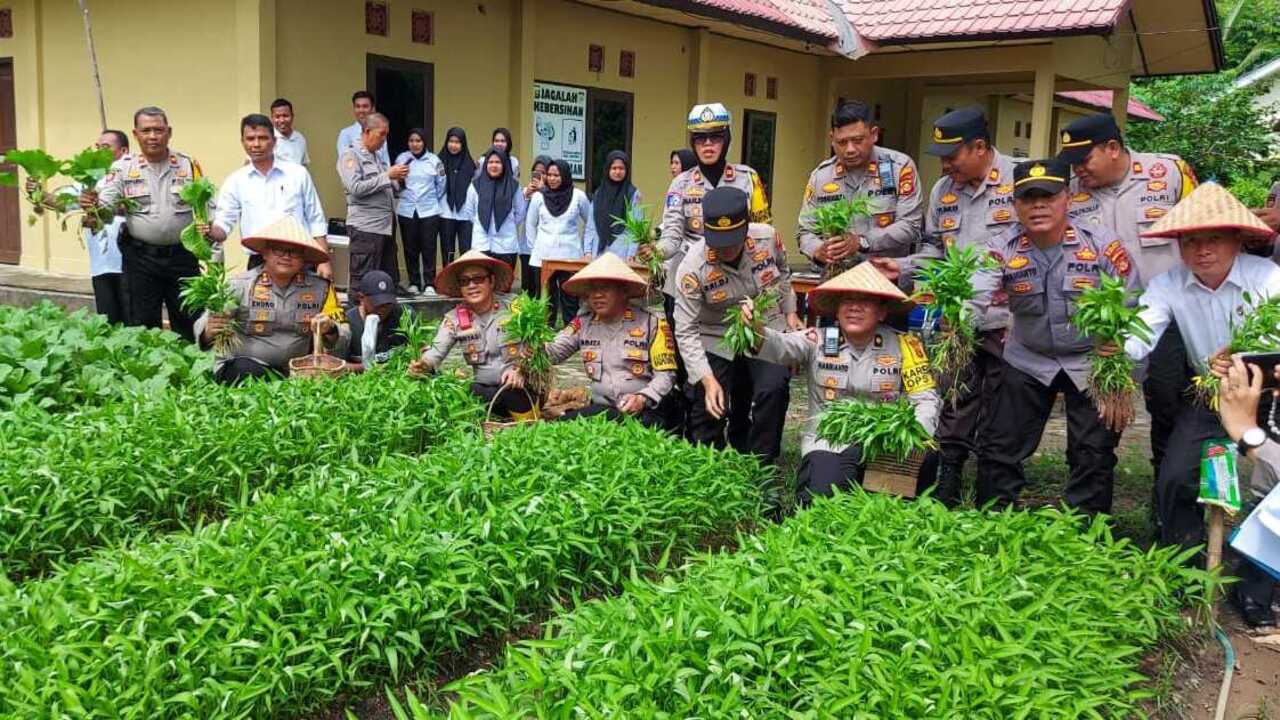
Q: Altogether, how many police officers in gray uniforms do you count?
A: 12